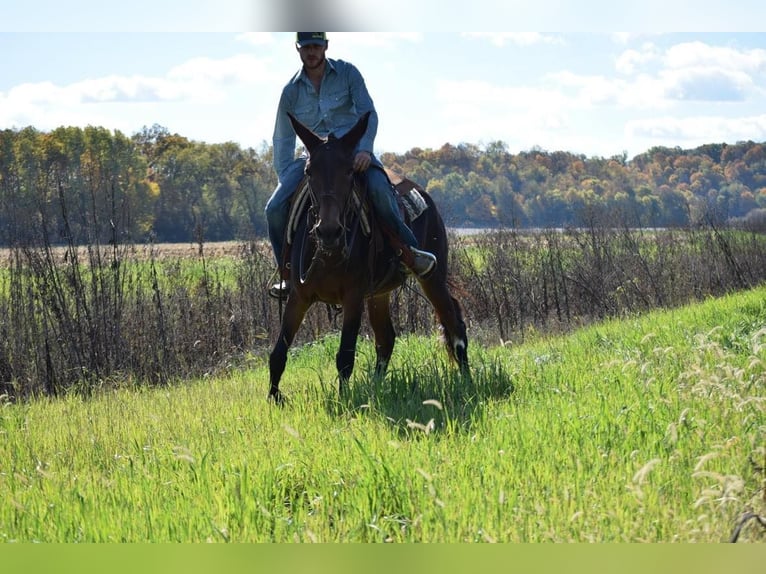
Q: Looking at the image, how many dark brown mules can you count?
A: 1